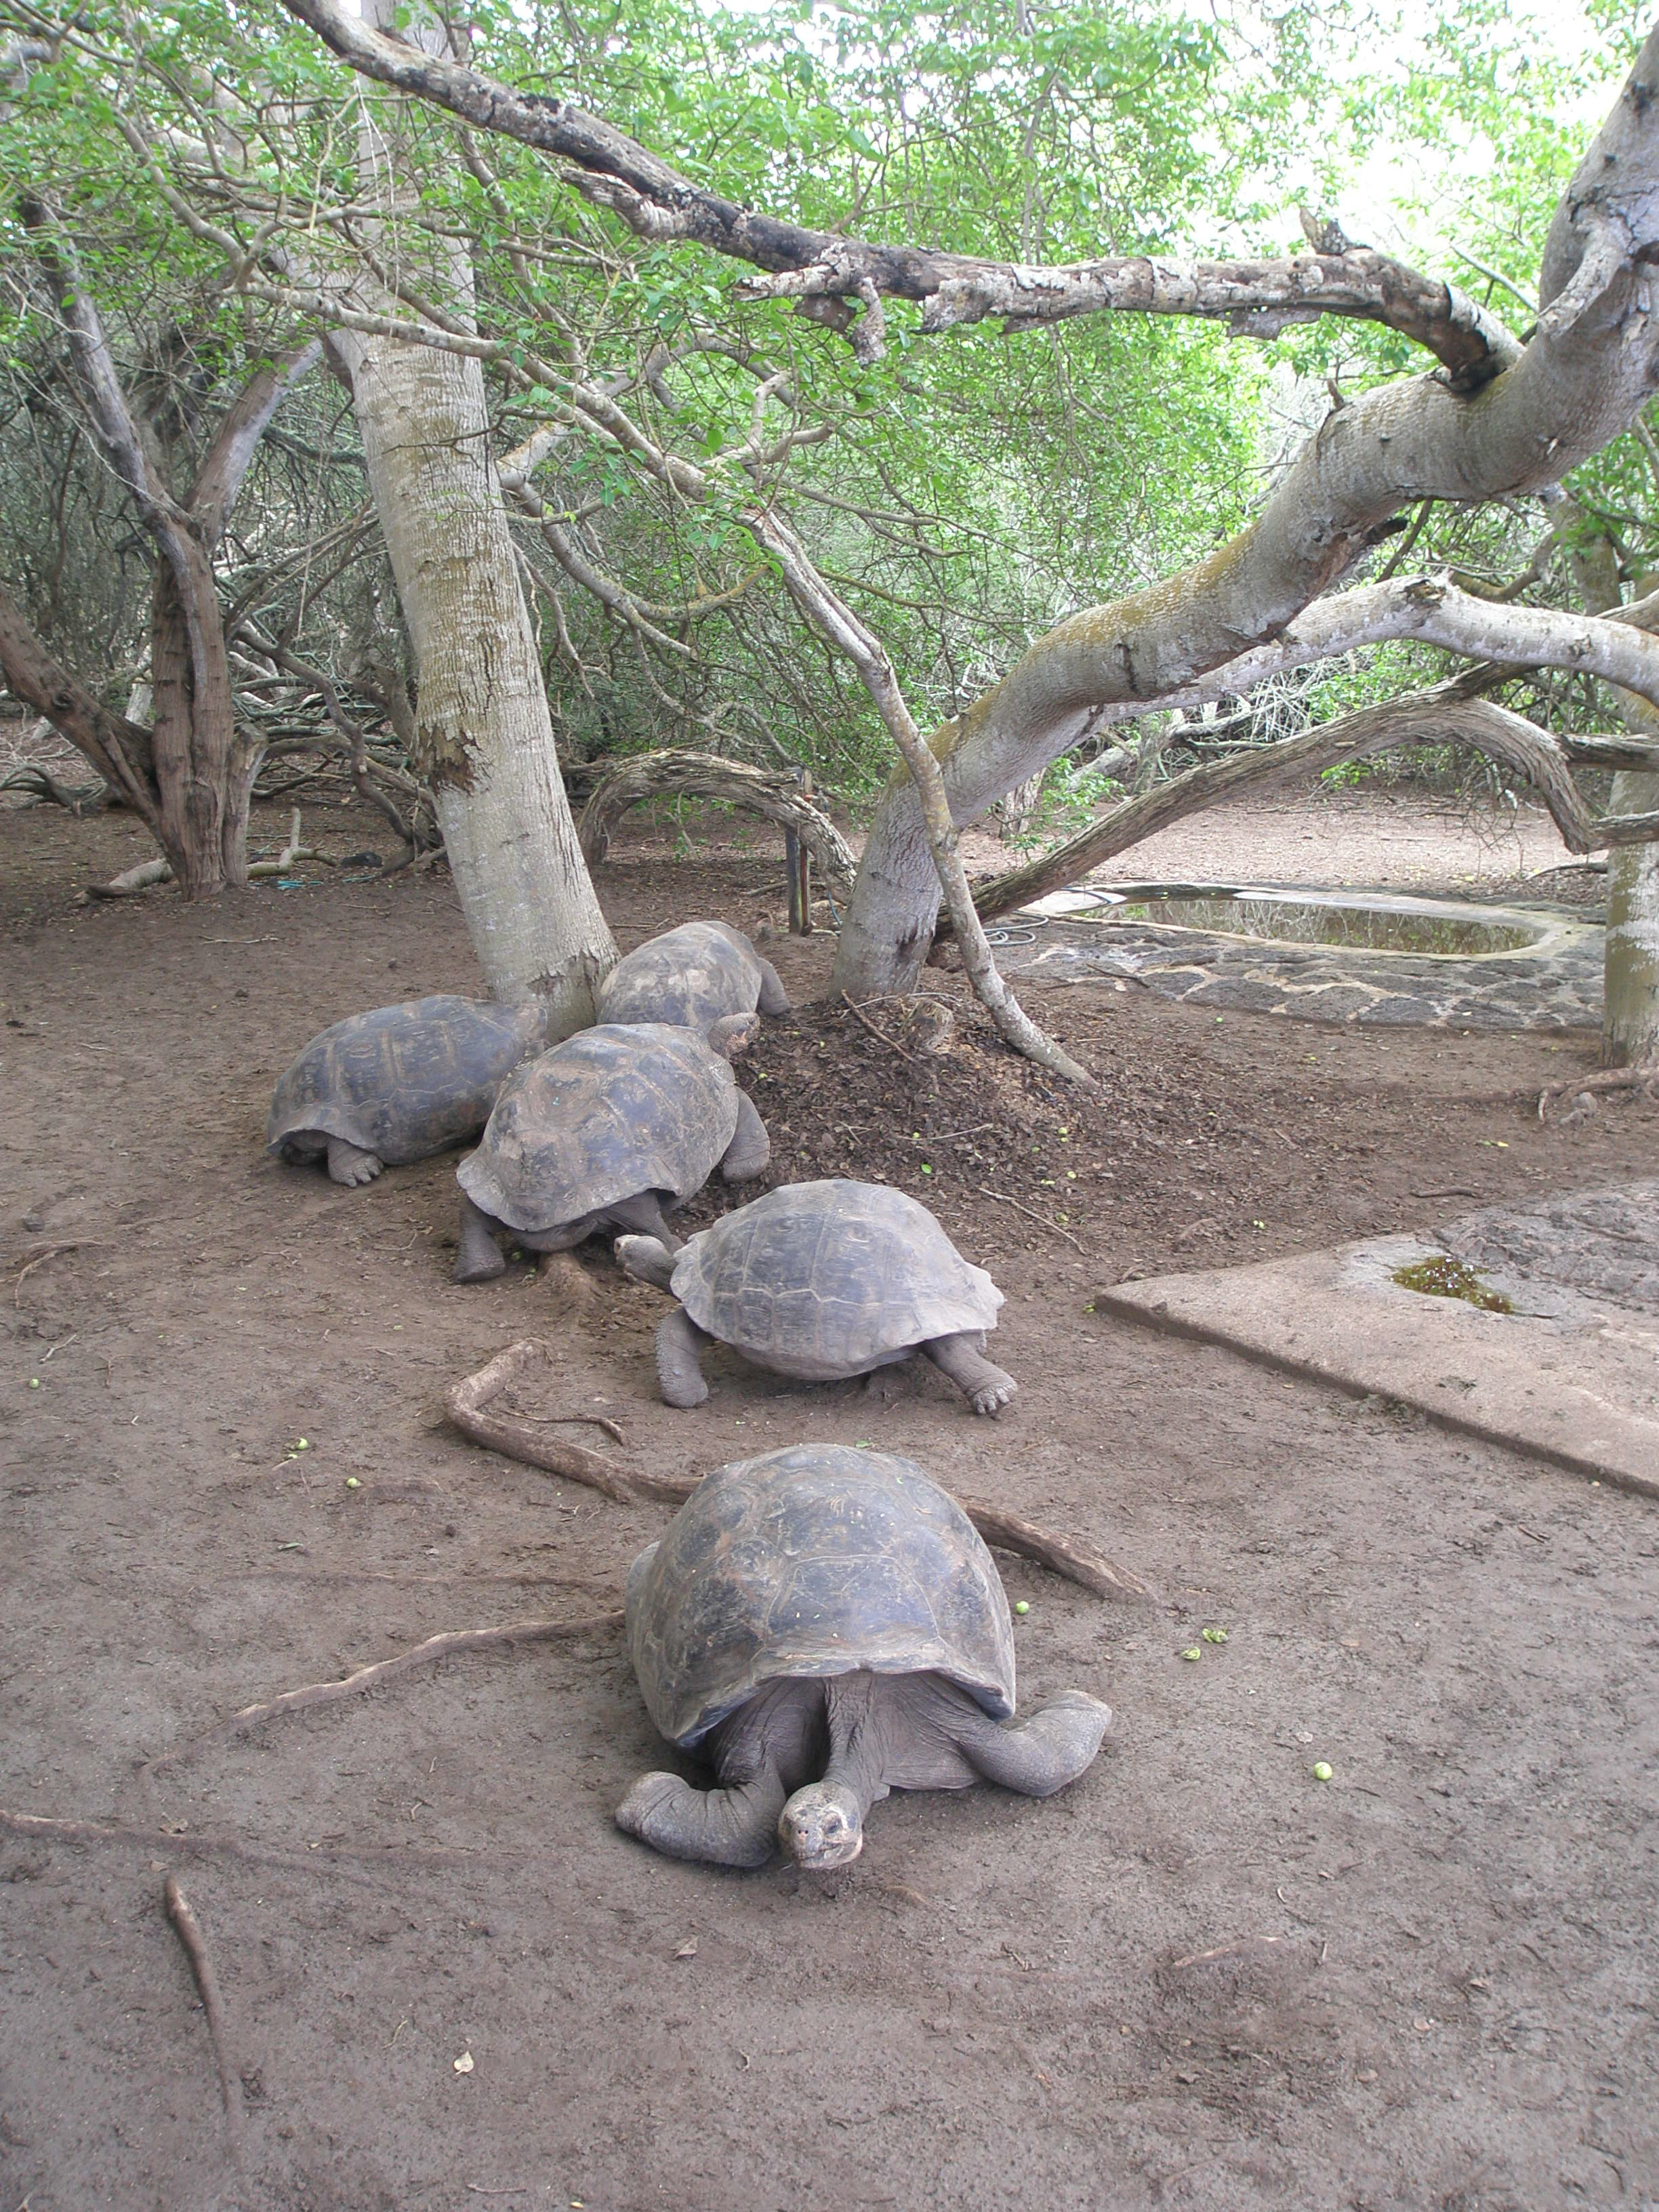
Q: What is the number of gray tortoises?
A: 5